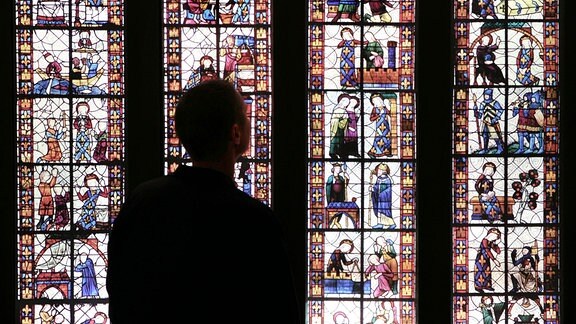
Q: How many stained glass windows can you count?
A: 4